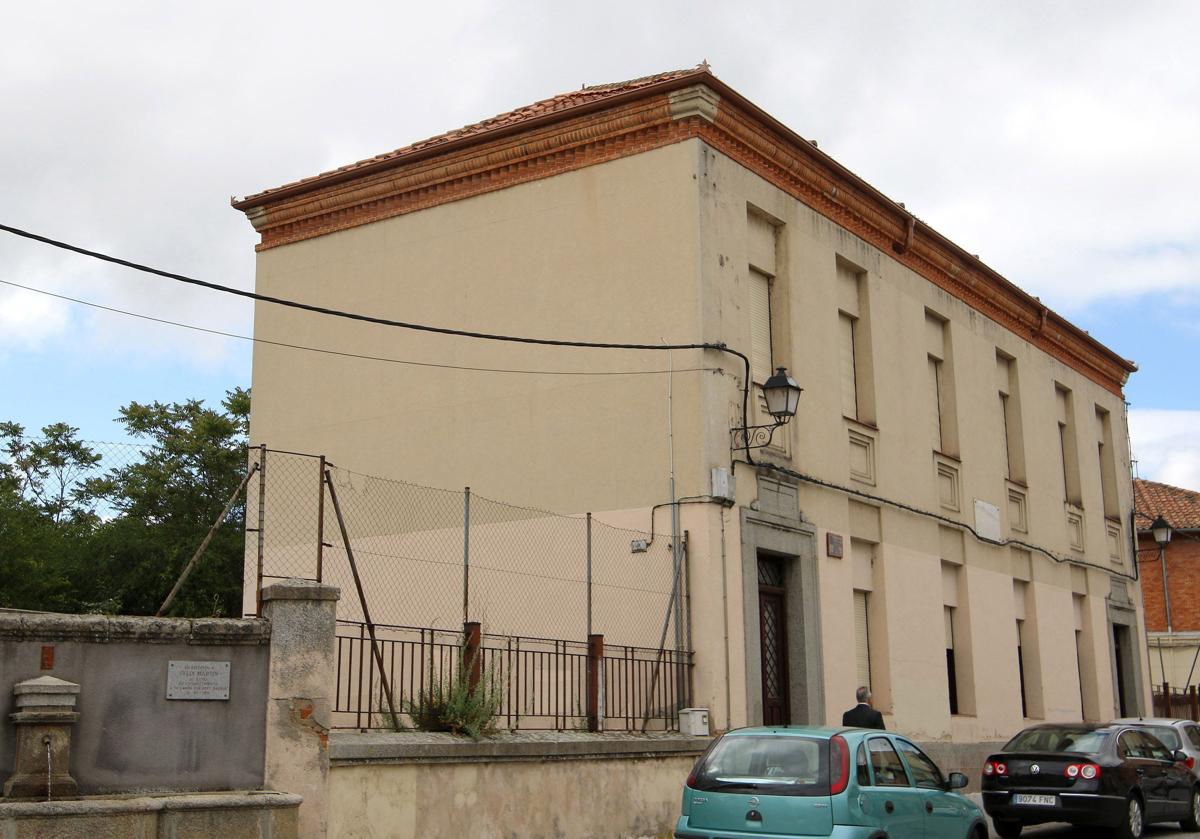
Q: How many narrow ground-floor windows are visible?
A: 4